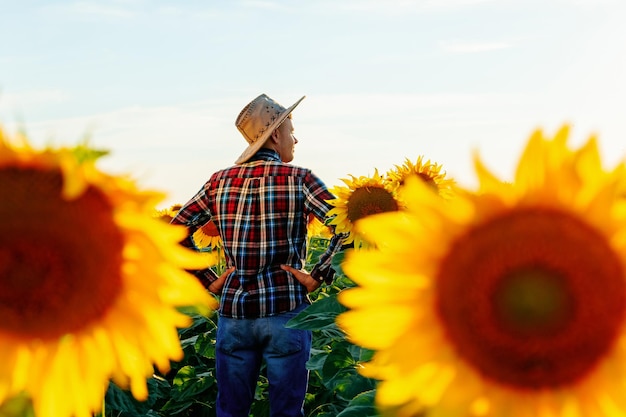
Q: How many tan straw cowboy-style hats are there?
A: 1